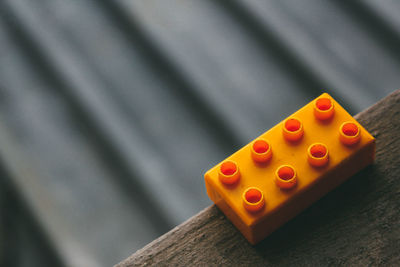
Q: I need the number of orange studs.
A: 8